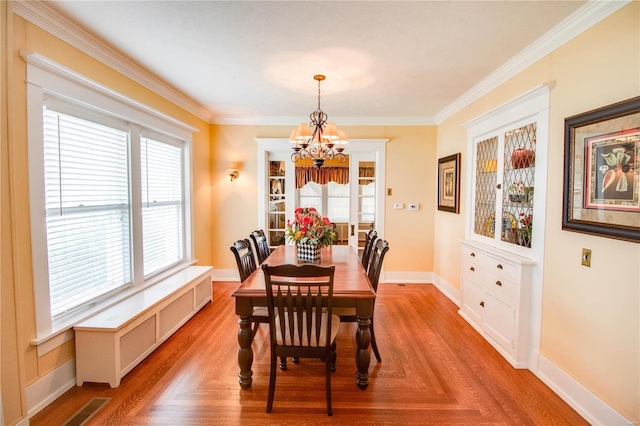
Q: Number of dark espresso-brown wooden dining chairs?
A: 5